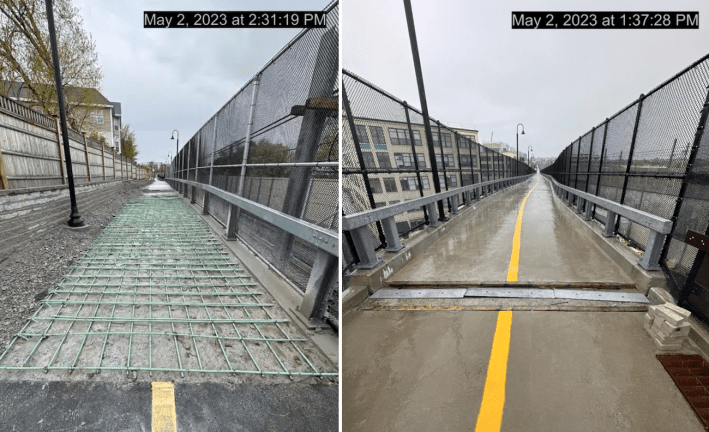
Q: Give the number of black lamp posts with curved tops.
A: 4